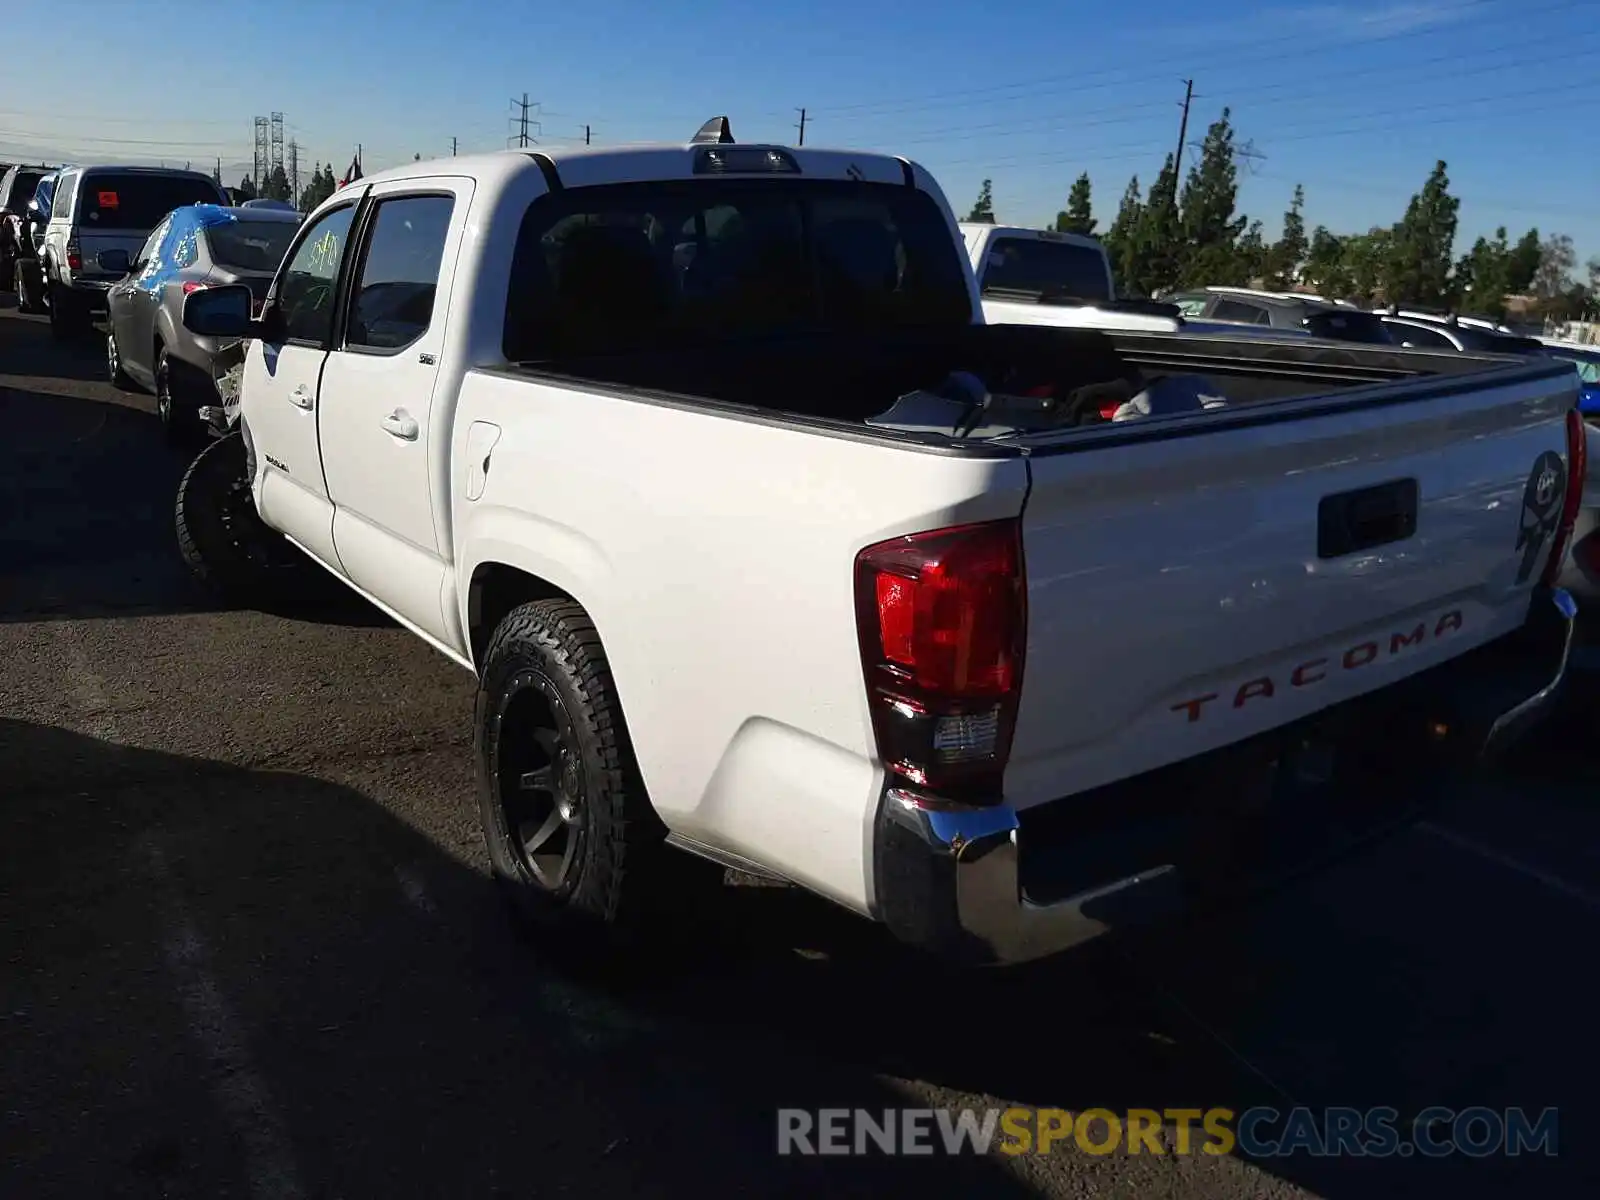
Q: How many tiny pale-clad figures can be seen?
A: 0